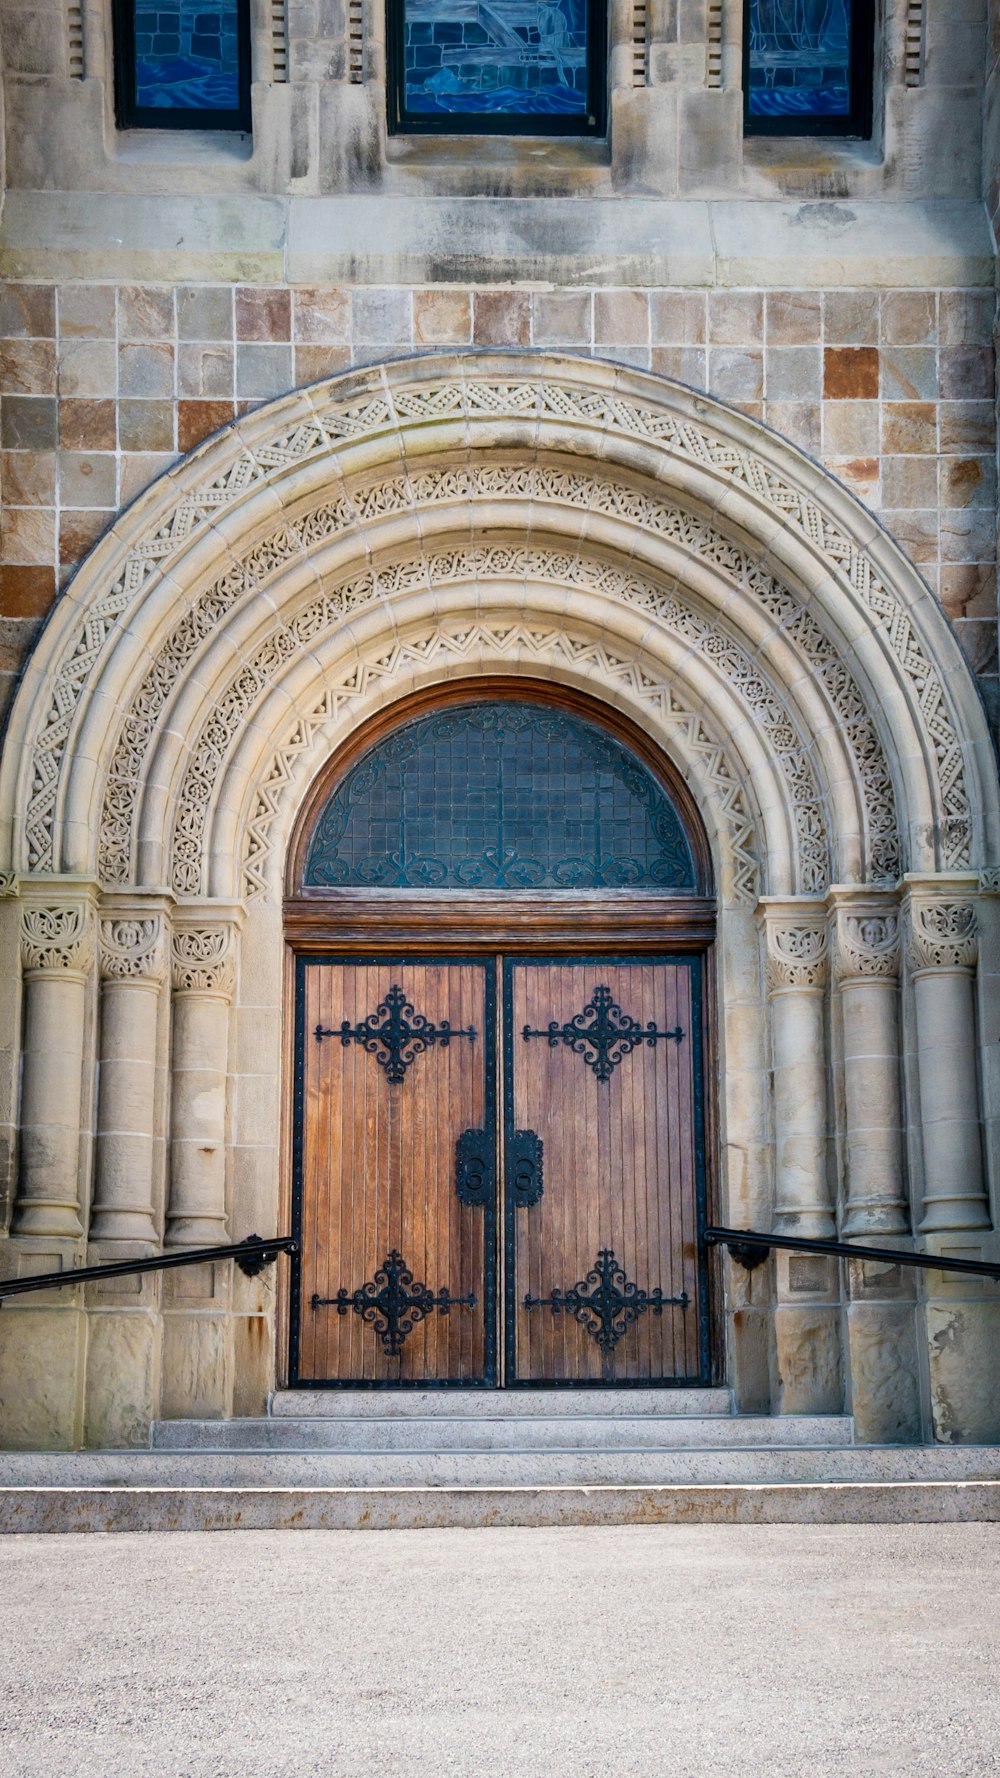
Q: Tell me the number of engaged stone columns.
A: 6